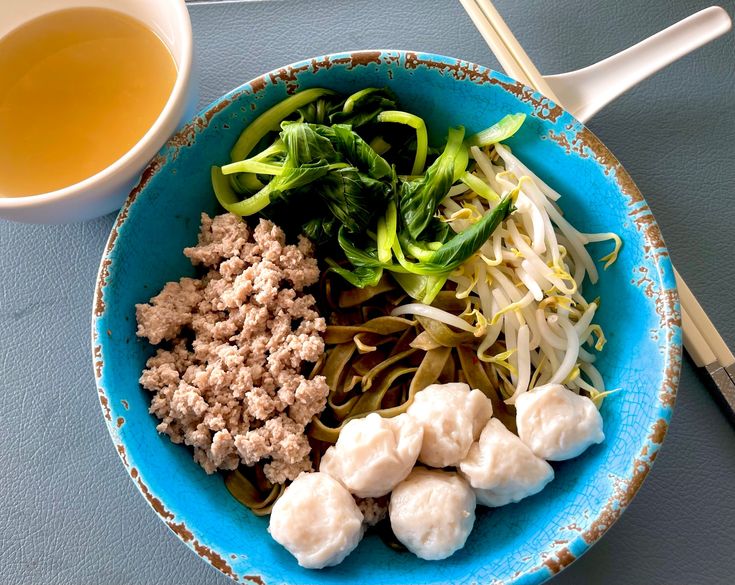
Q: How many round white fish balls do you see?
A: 6